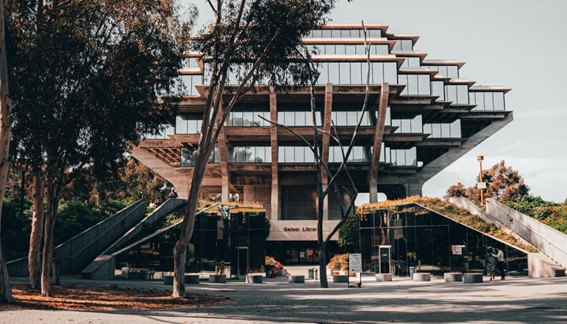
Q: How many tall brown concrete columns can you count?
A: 4